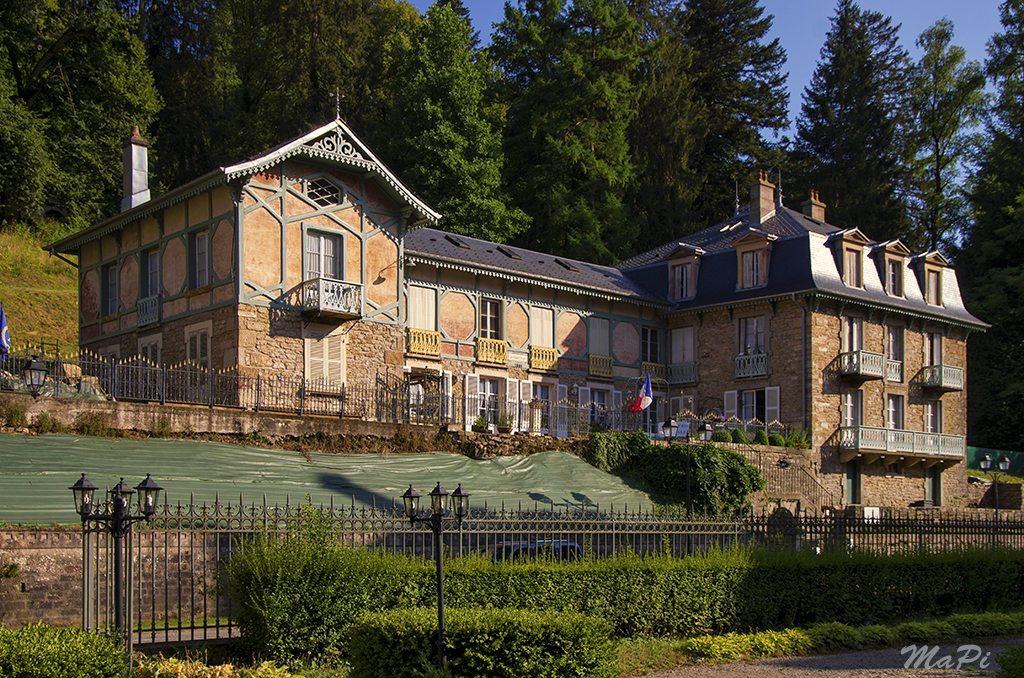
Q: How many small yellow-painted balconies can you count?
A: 5